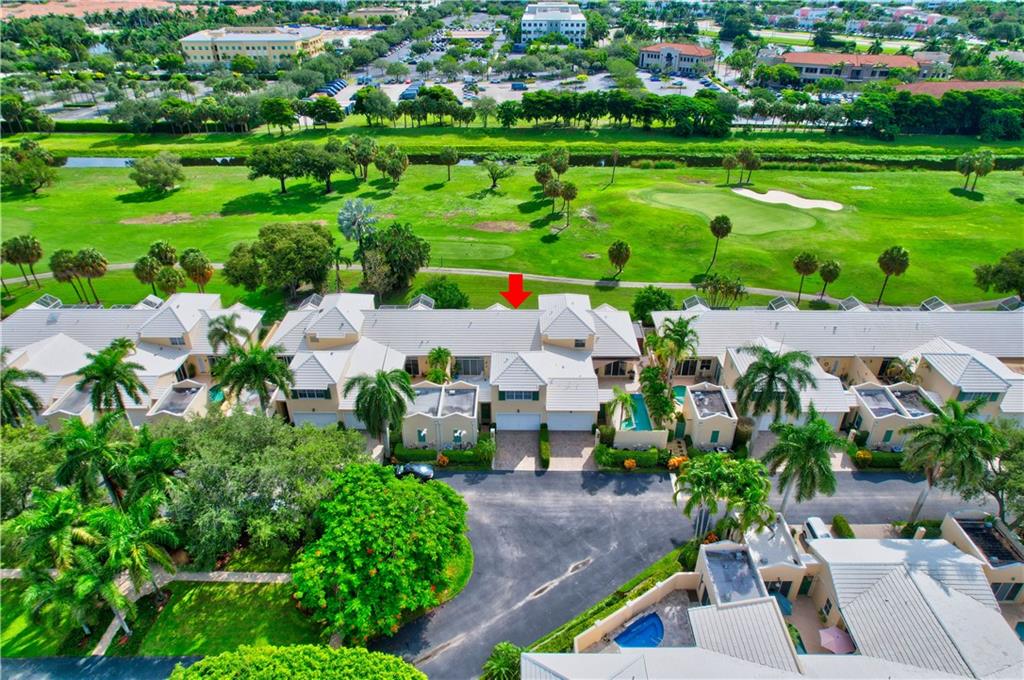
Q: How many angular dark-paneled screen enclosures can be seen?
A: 9